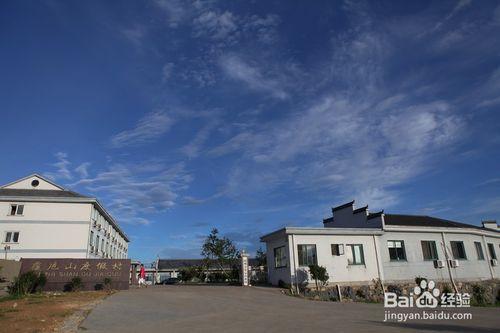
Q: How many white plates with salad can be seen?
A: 0